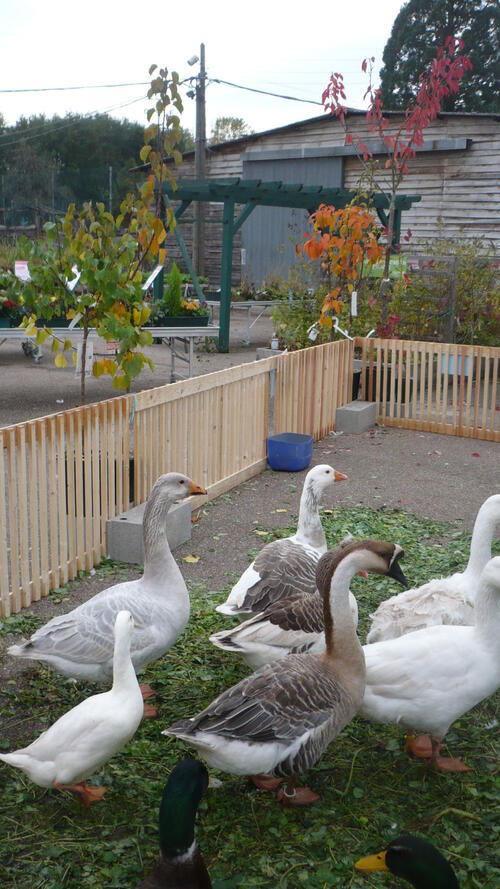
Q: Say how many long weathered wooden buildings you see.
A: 1